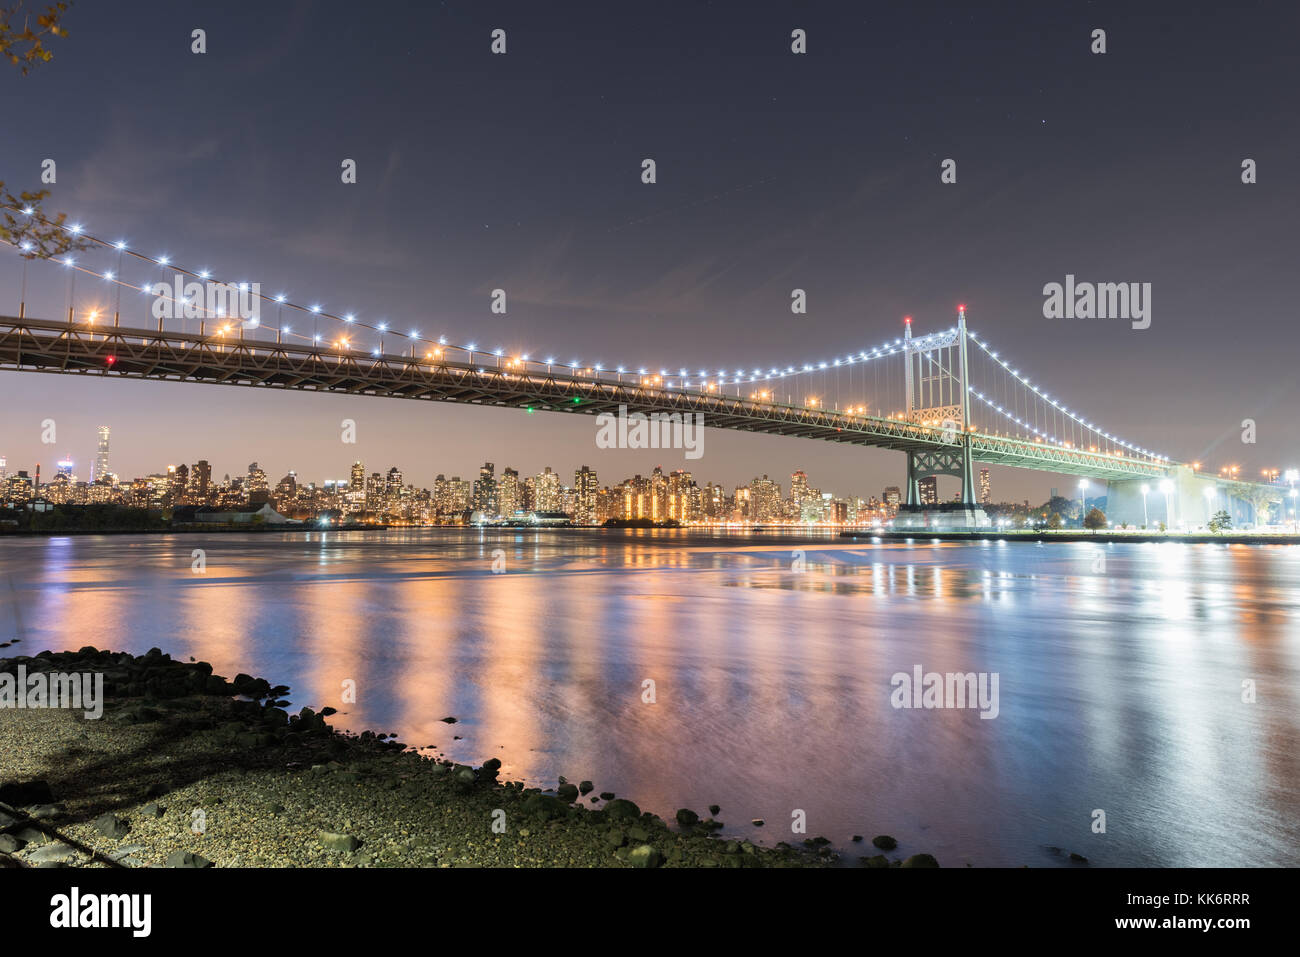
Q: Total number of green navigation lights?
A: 2